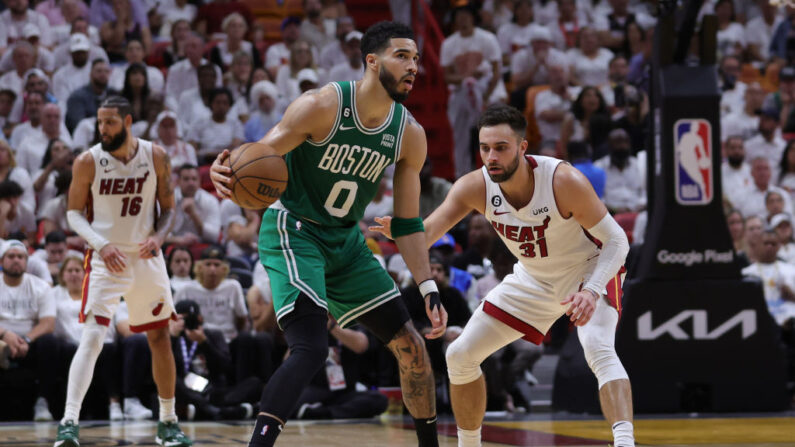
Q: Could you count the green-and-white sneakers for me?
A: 2